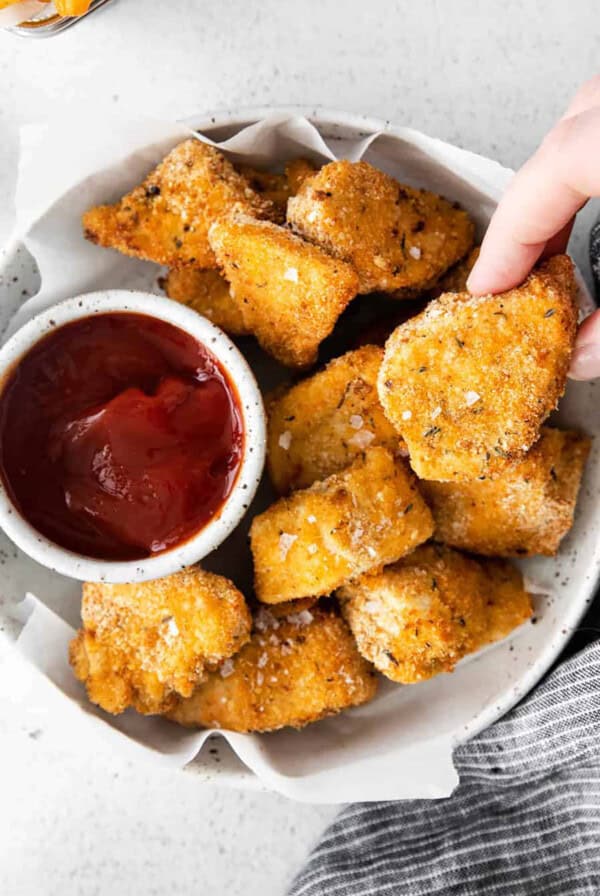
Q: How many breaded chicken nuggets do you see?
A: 13